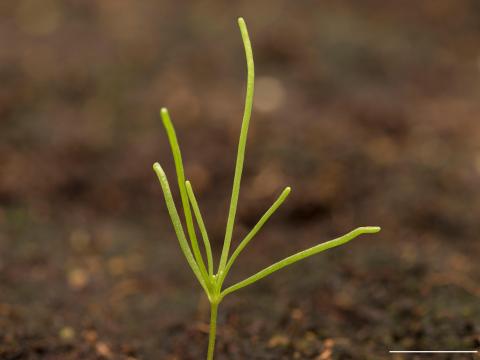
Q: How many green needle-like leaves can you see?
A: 6